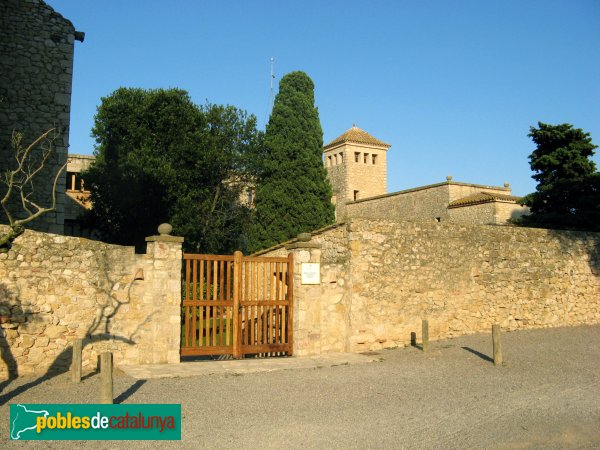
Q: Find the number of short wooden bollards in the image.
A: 4